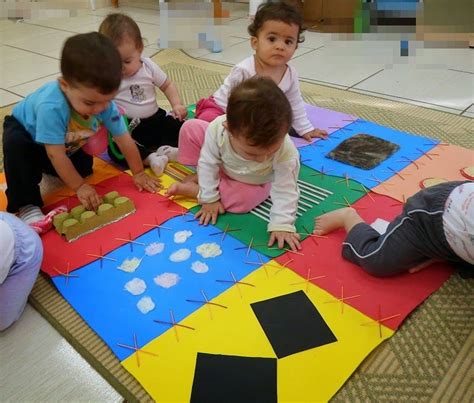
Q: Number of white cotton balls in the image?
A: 9